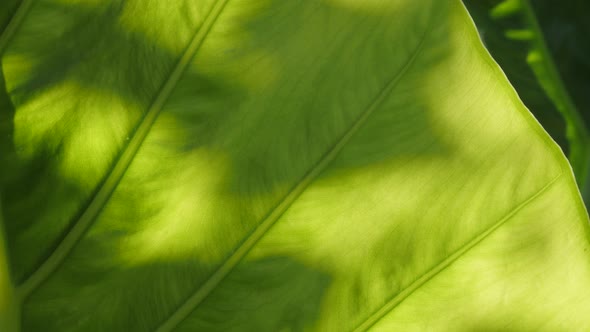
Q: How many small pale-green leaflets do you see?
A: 3